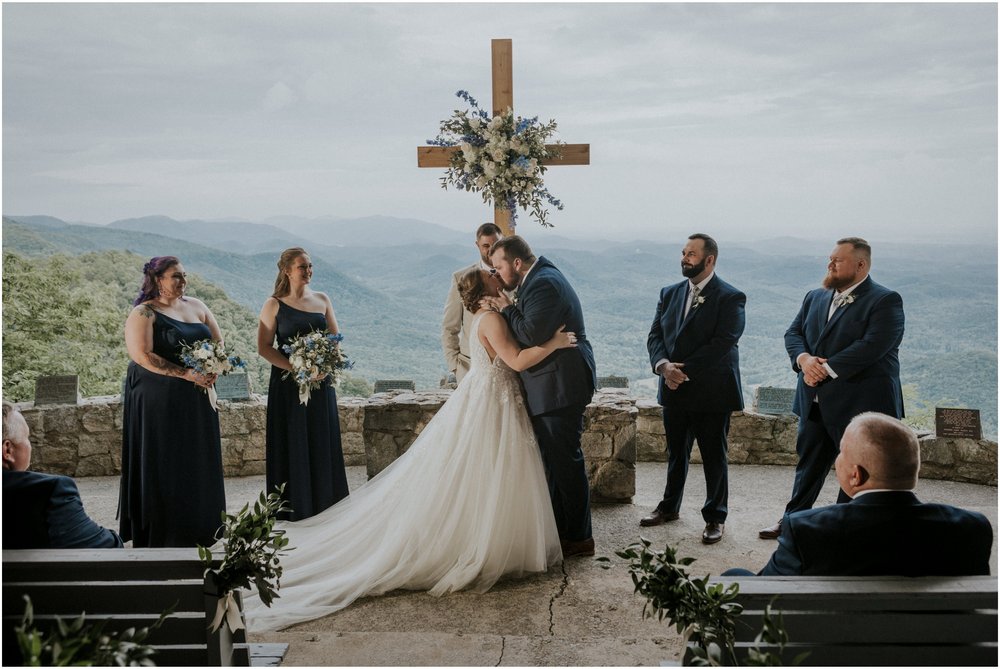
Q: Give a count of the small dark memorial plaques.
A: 6